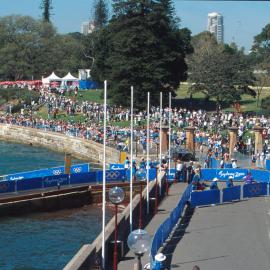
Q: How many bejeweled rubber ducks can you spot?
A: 0